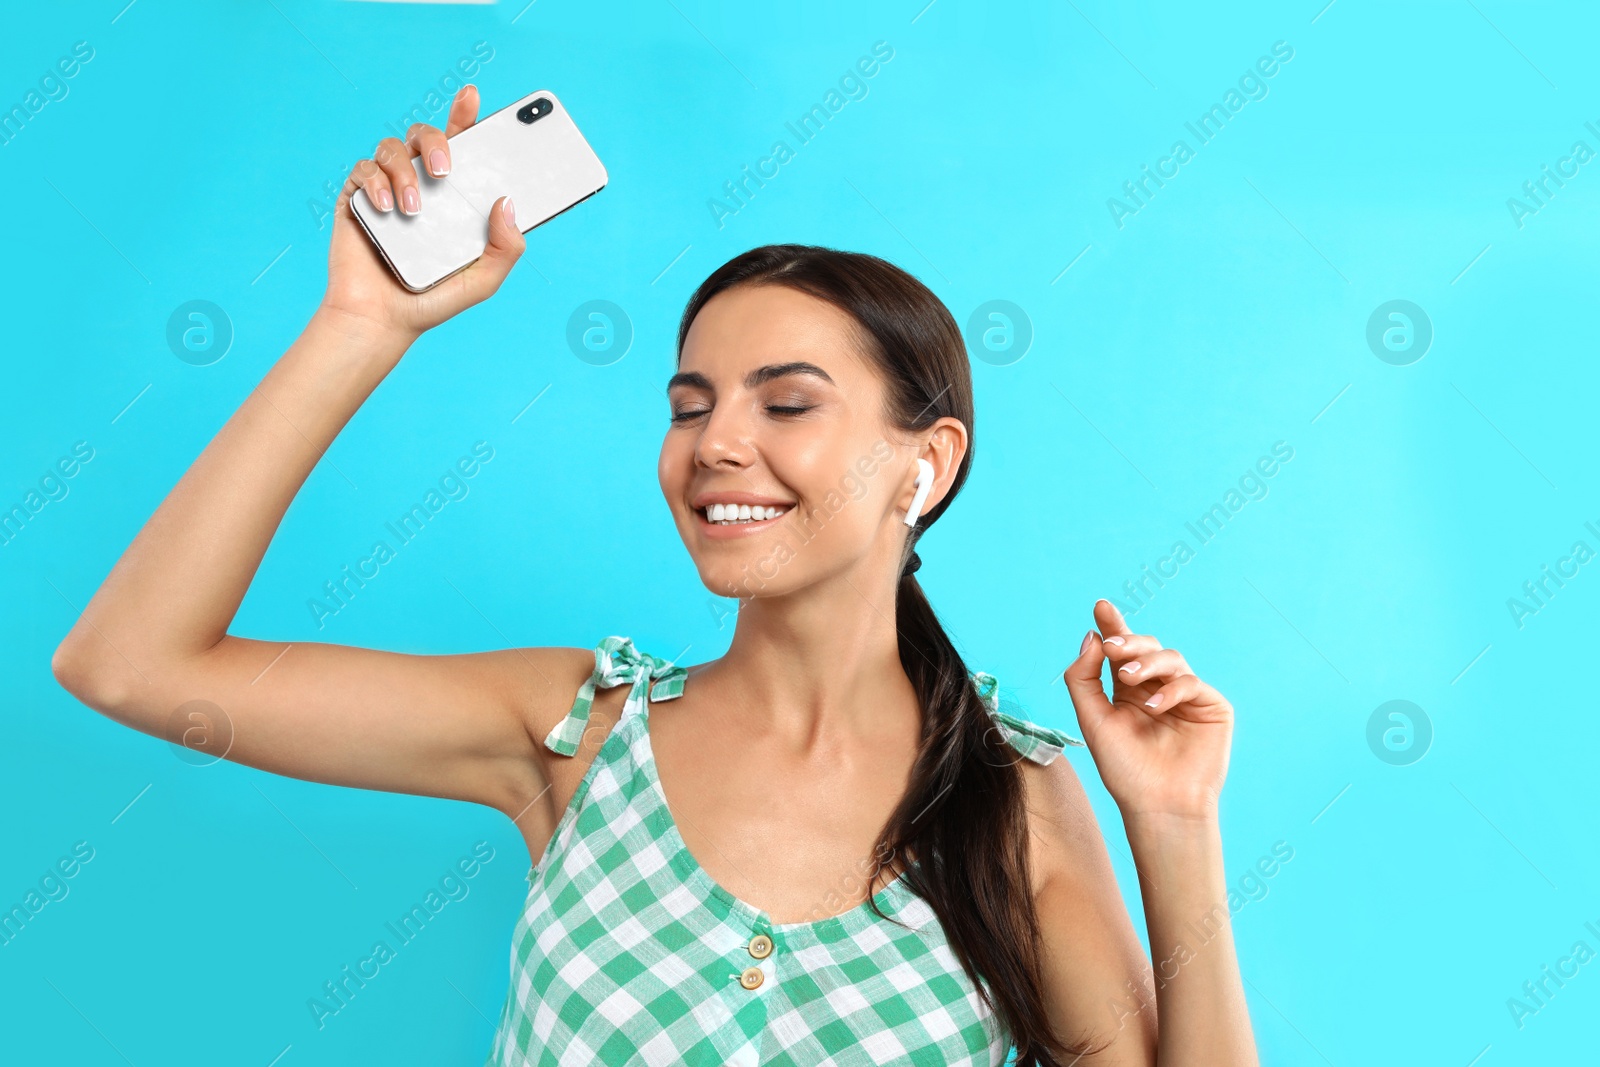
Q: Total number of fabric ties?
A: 2